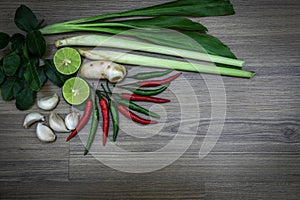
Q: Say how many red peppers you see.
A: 5